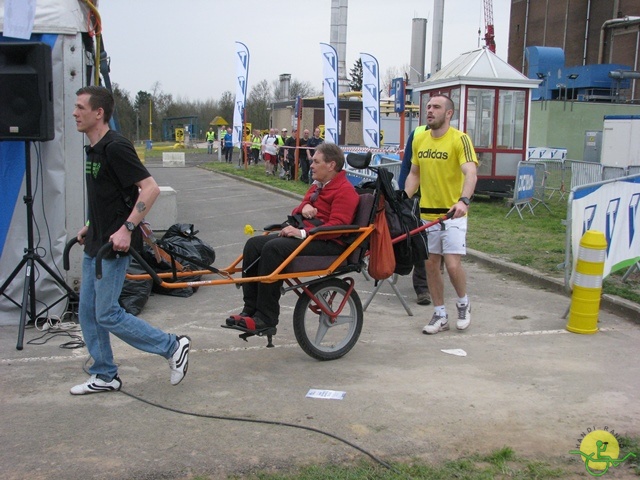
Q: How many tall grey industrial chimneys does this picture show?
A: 3